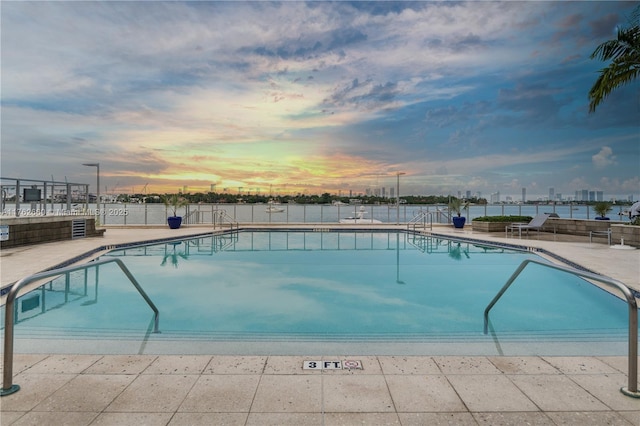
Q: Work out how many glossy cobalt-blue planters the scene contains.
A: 3